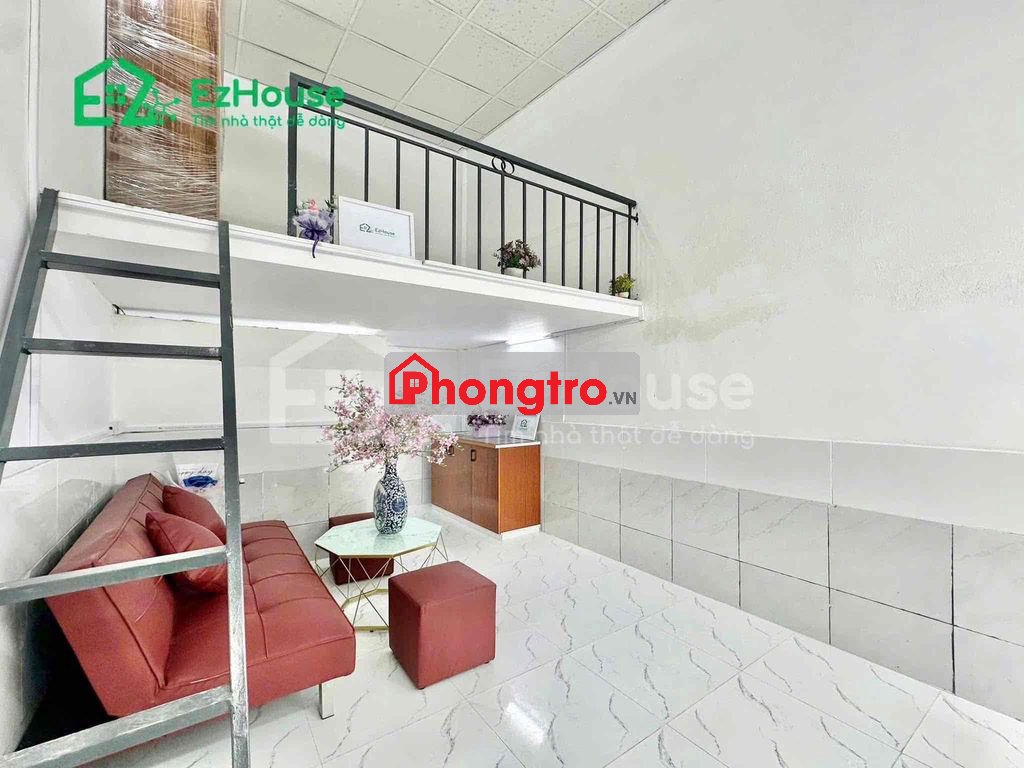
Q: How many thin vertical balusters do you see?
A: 14